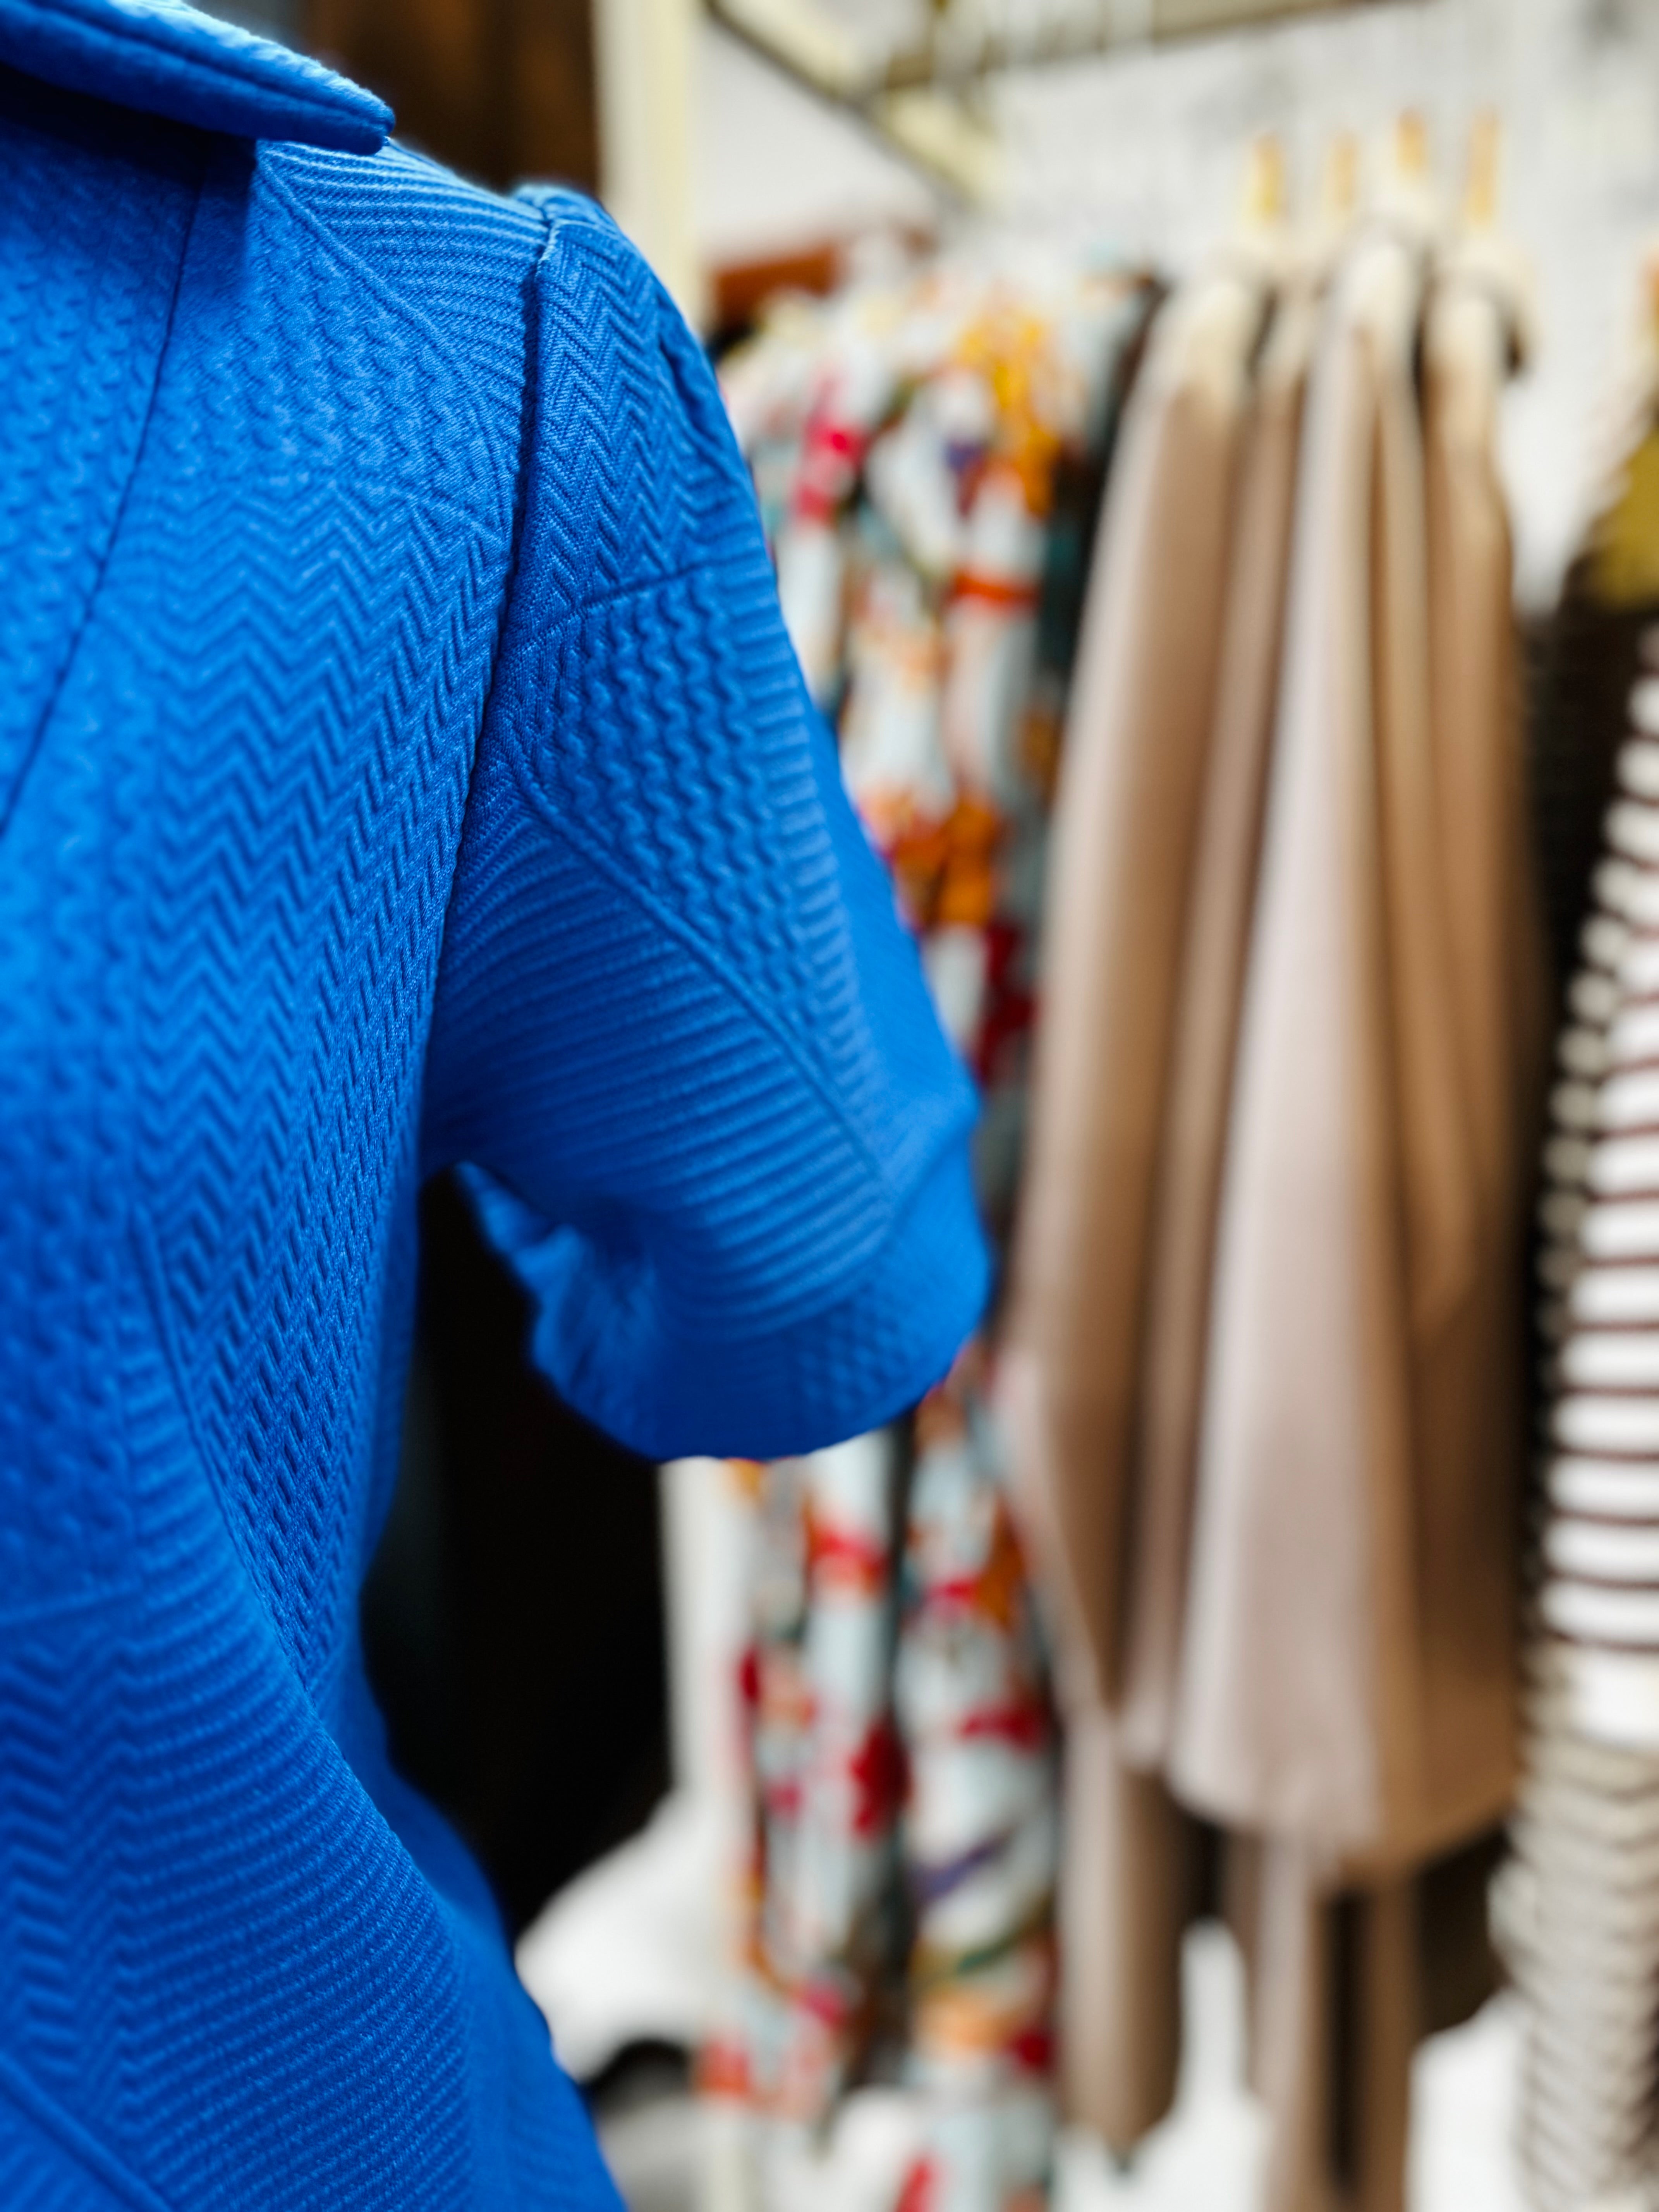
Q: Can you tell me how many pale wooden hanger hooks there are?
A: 4